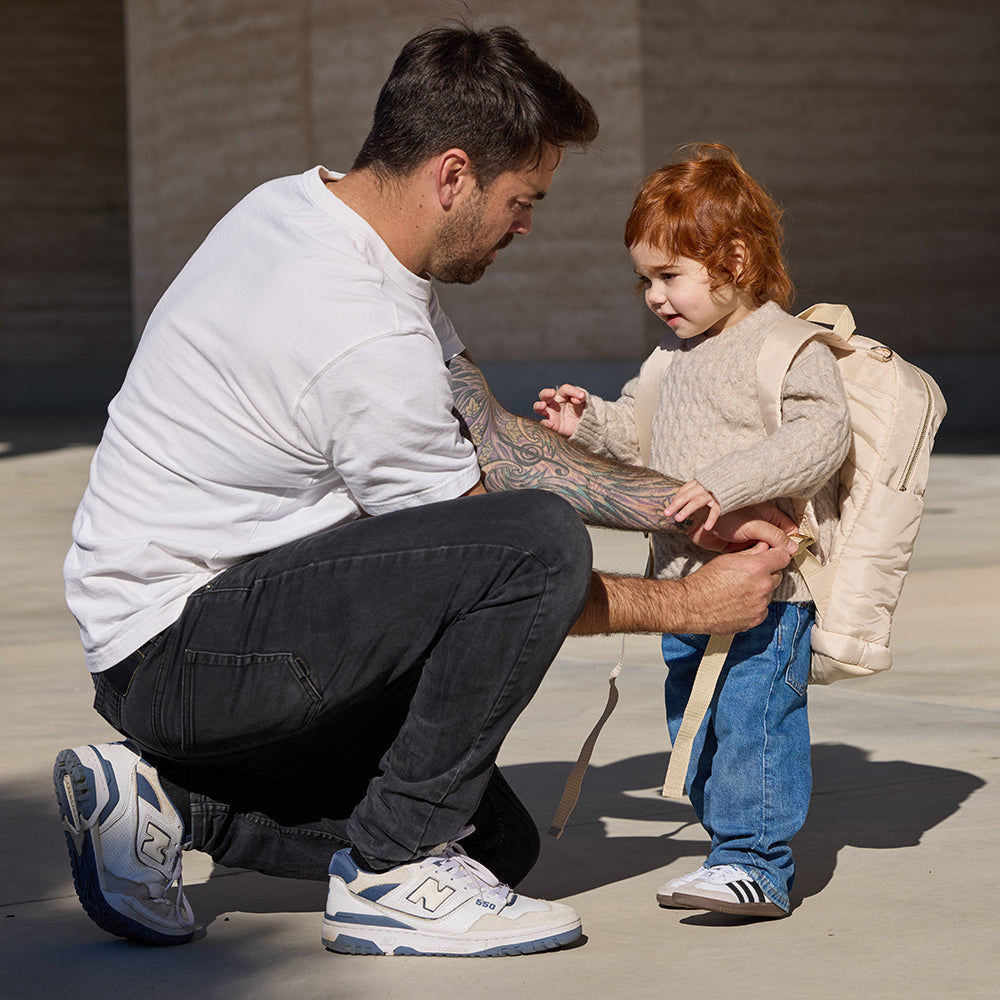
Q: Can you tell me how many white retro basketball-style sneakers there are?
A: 2